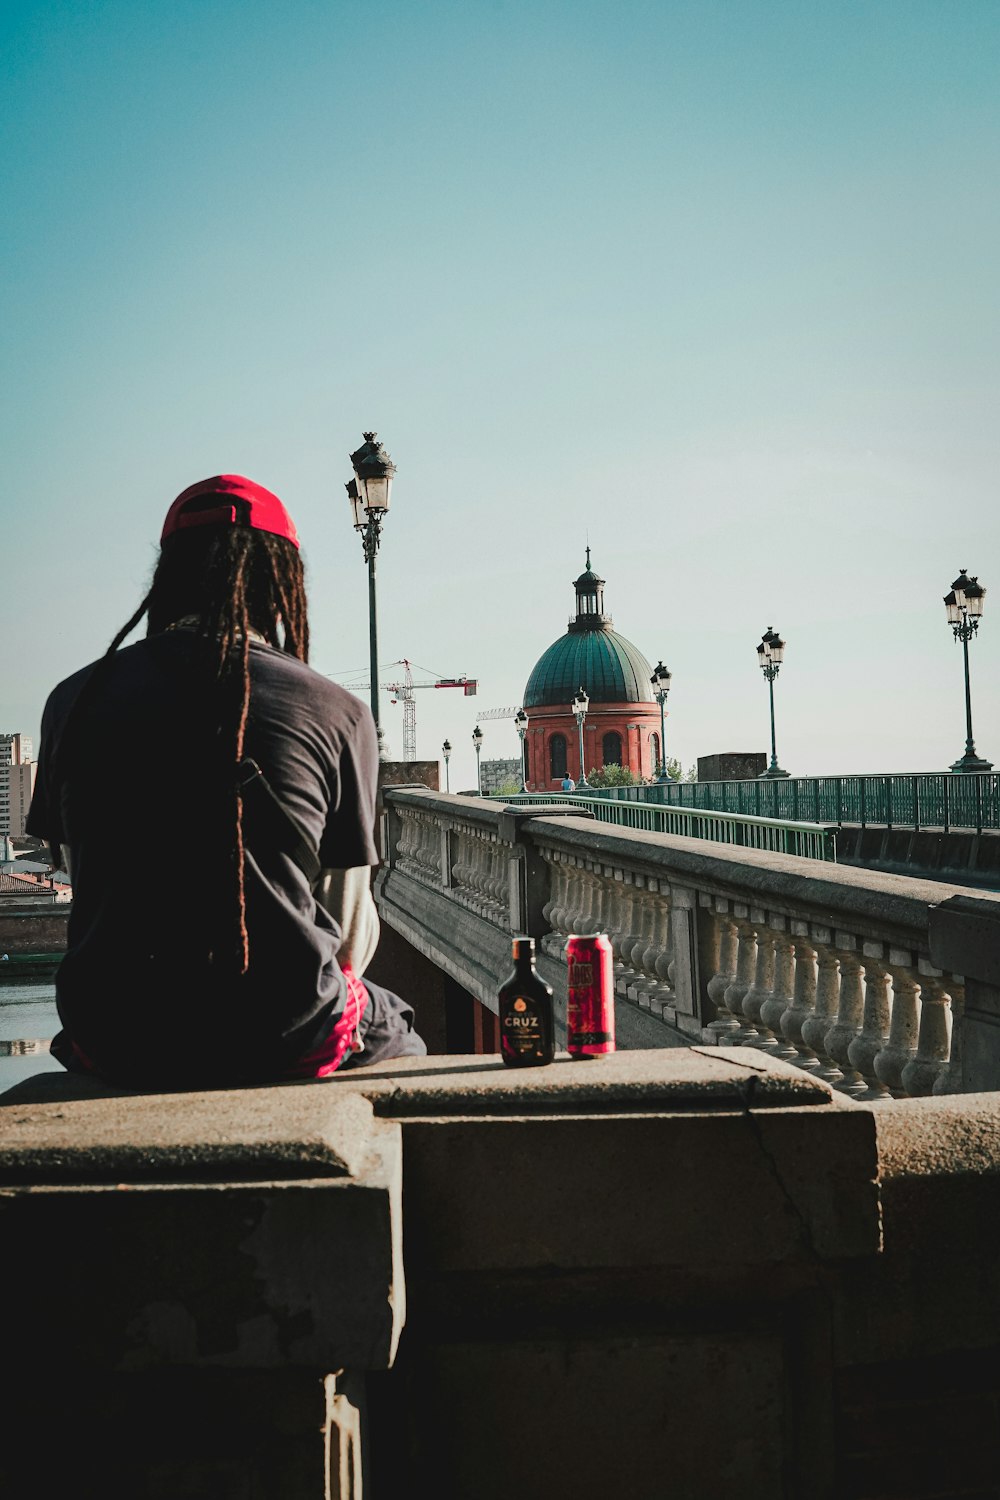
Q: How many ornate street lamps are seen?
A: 8